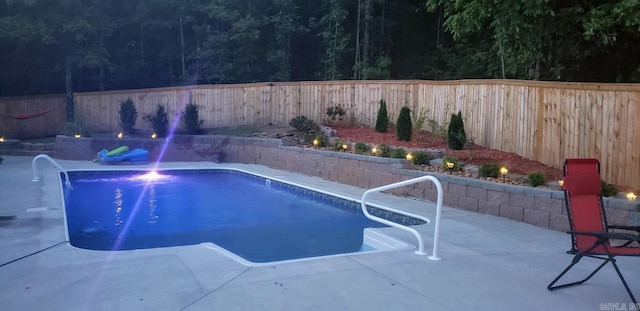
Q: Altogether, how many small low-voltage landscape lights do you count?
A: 12